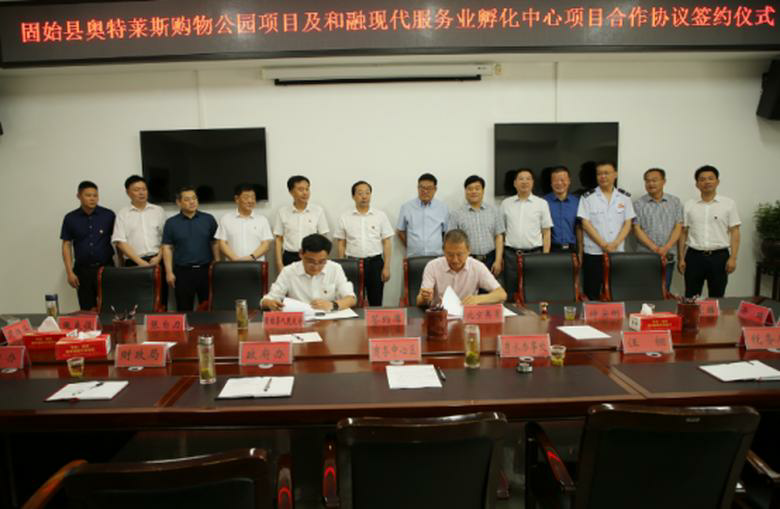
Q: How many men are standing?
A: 13